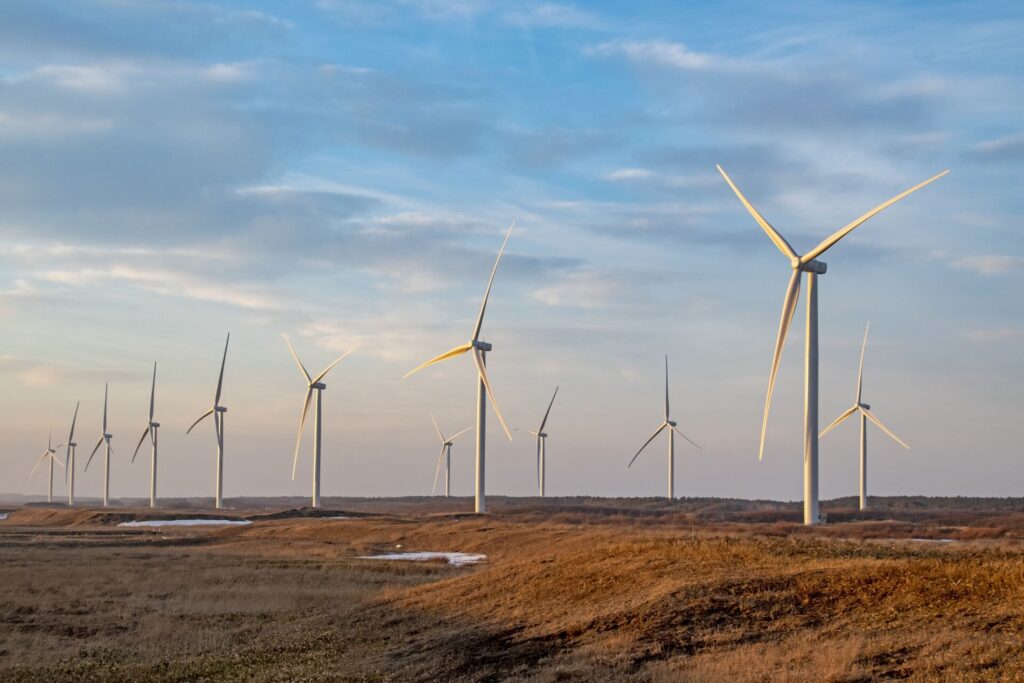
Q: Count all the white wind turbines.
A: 12